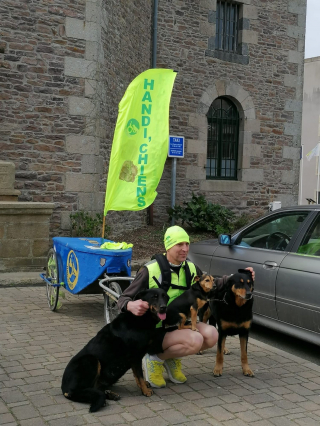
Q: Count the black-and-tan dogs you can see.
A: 3